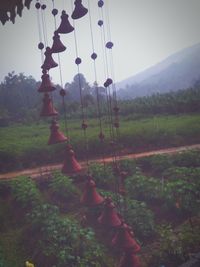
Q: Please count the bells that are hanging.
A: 12